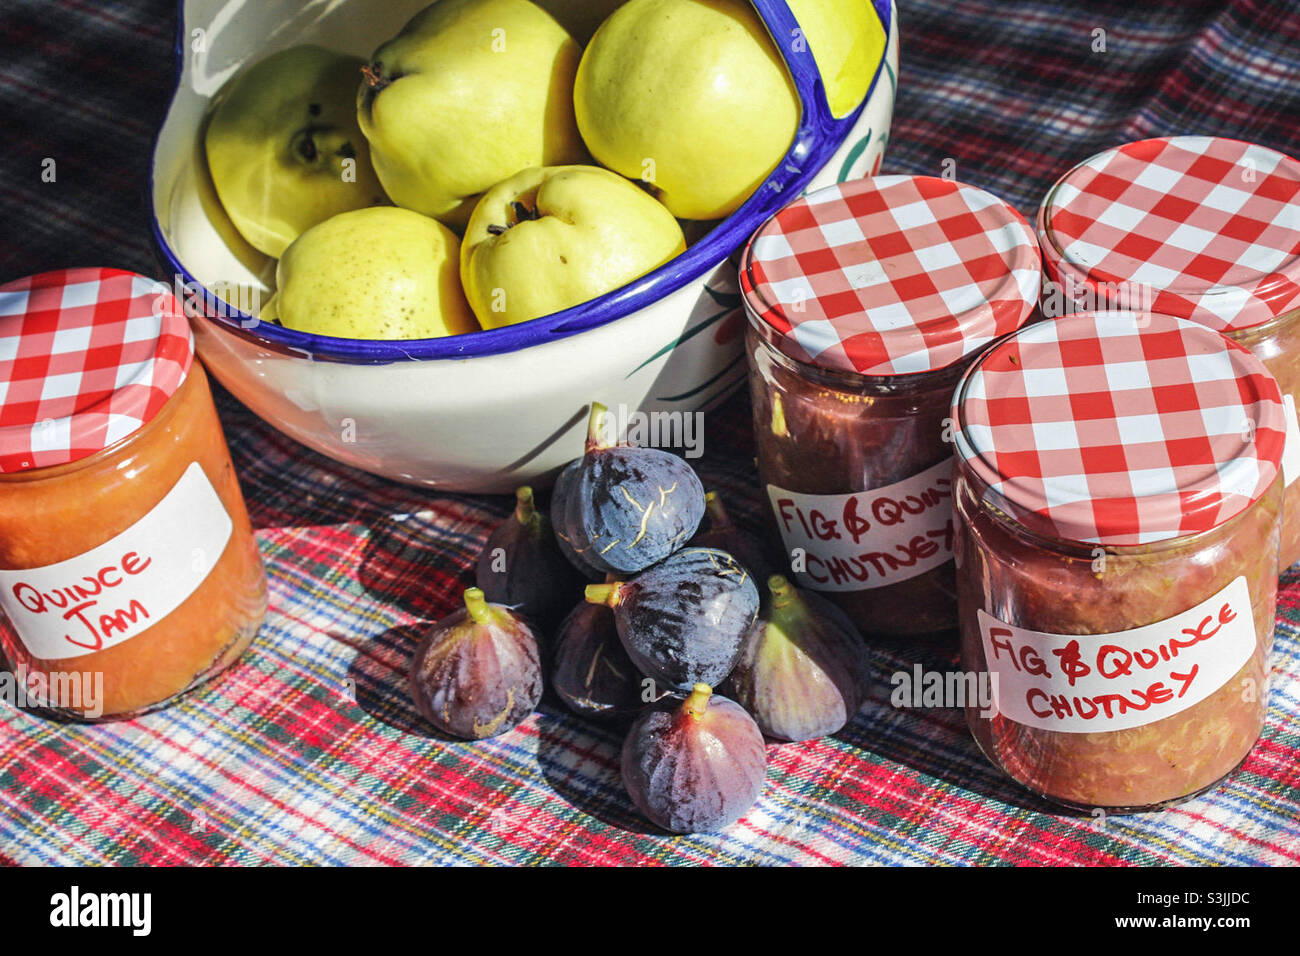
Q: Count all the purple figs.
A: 8